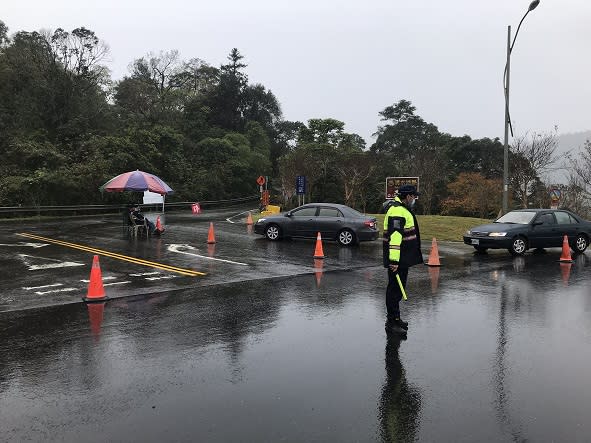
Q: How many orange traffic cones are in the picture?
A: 7